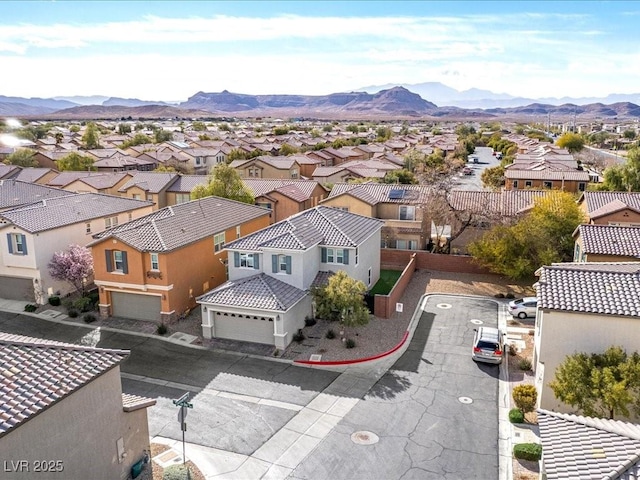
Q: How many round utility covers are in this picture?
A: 4